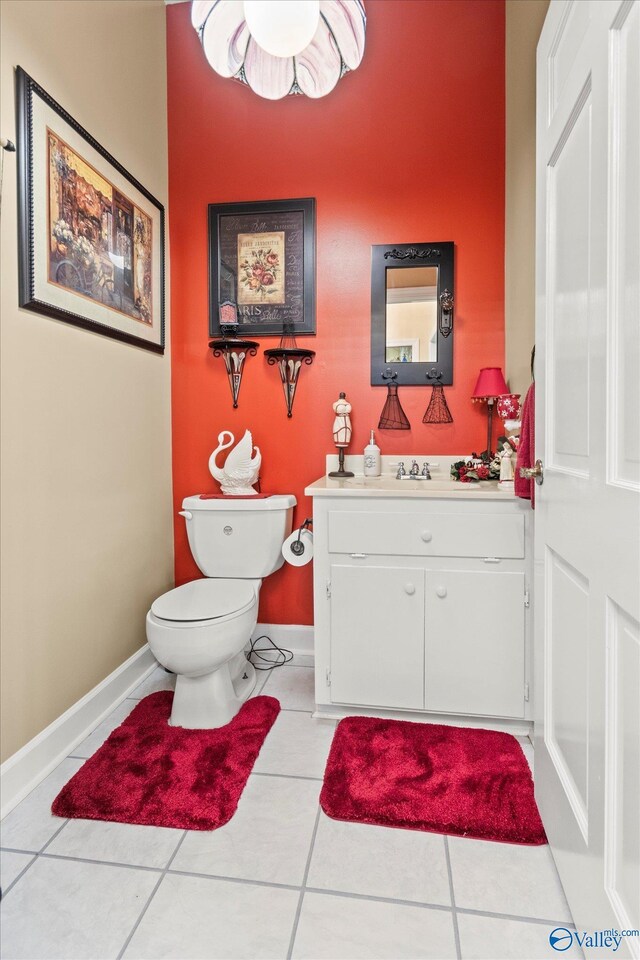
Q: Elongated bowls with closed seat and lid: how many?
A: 1